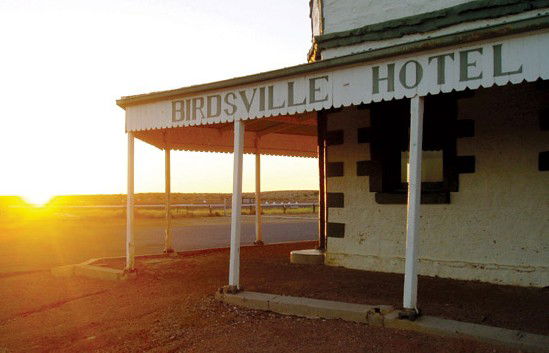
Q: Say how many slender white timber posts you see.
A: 5